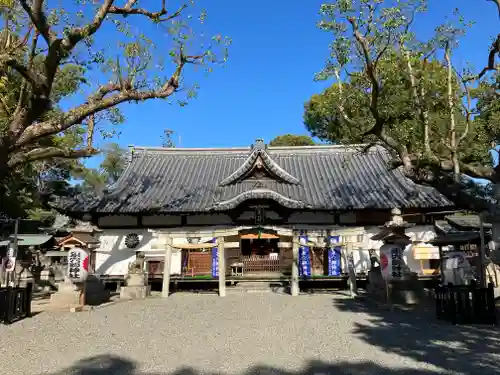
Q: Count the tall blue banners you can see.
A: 3